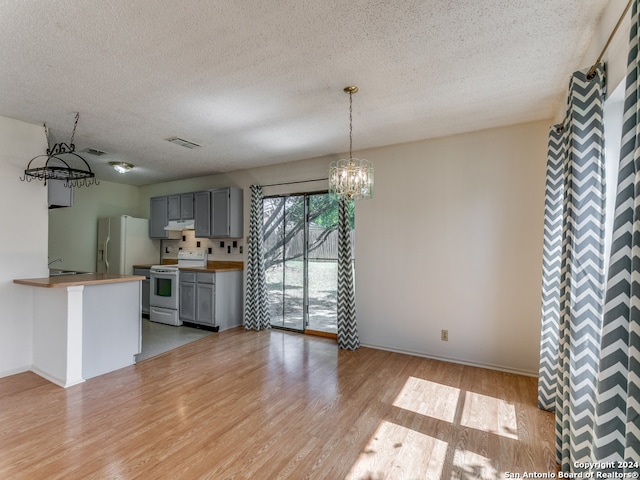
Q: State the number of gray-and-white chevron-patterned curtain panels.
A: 4